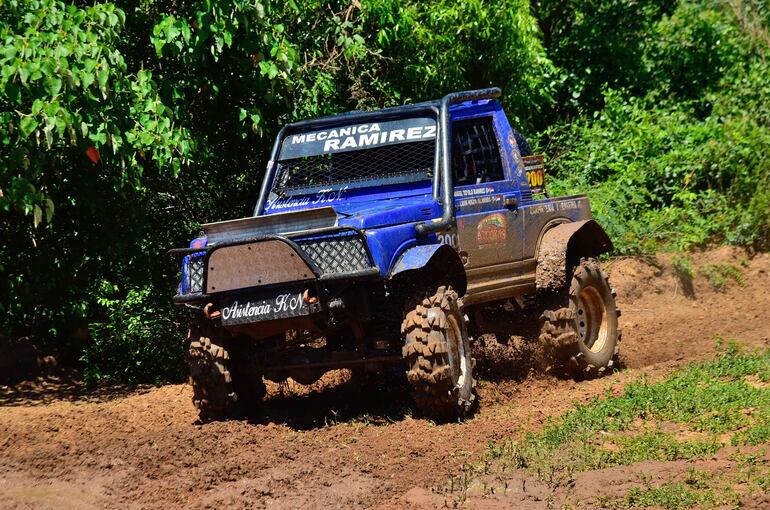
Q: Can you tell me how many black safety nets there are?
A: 2